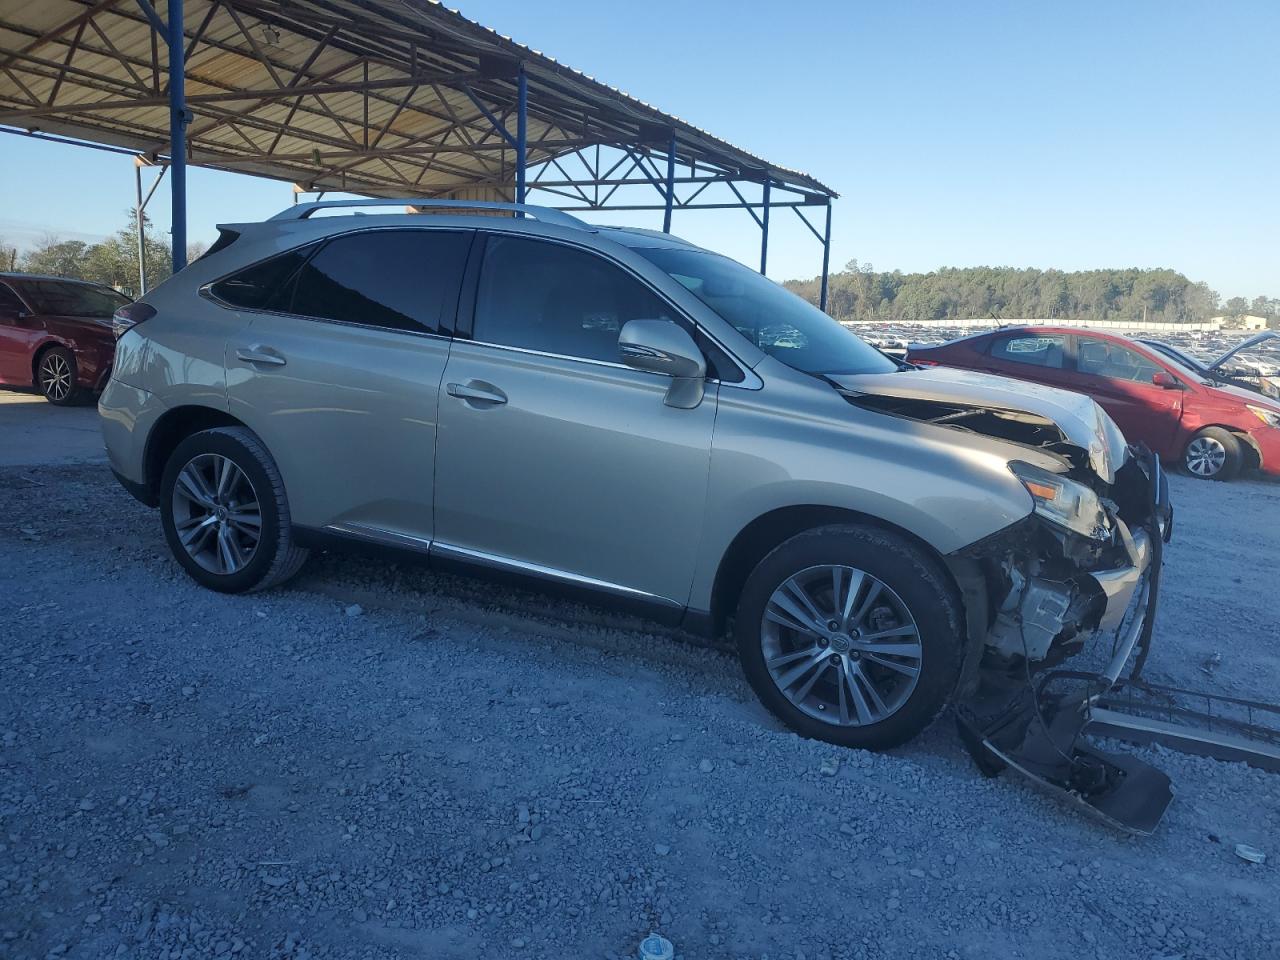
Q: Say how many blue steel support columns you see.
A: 5